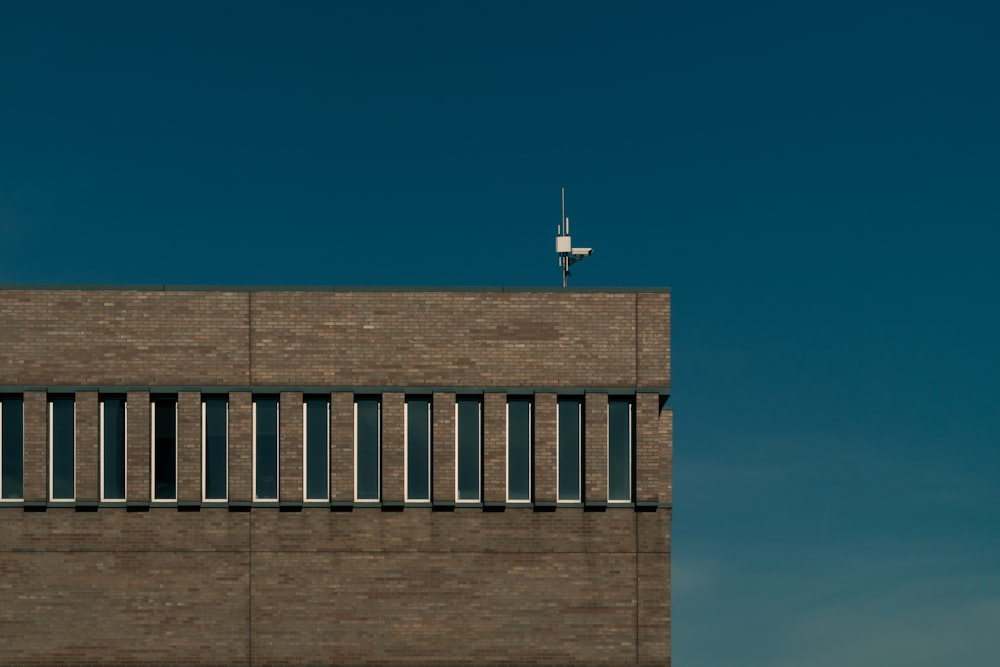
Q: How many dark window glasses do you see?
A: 13